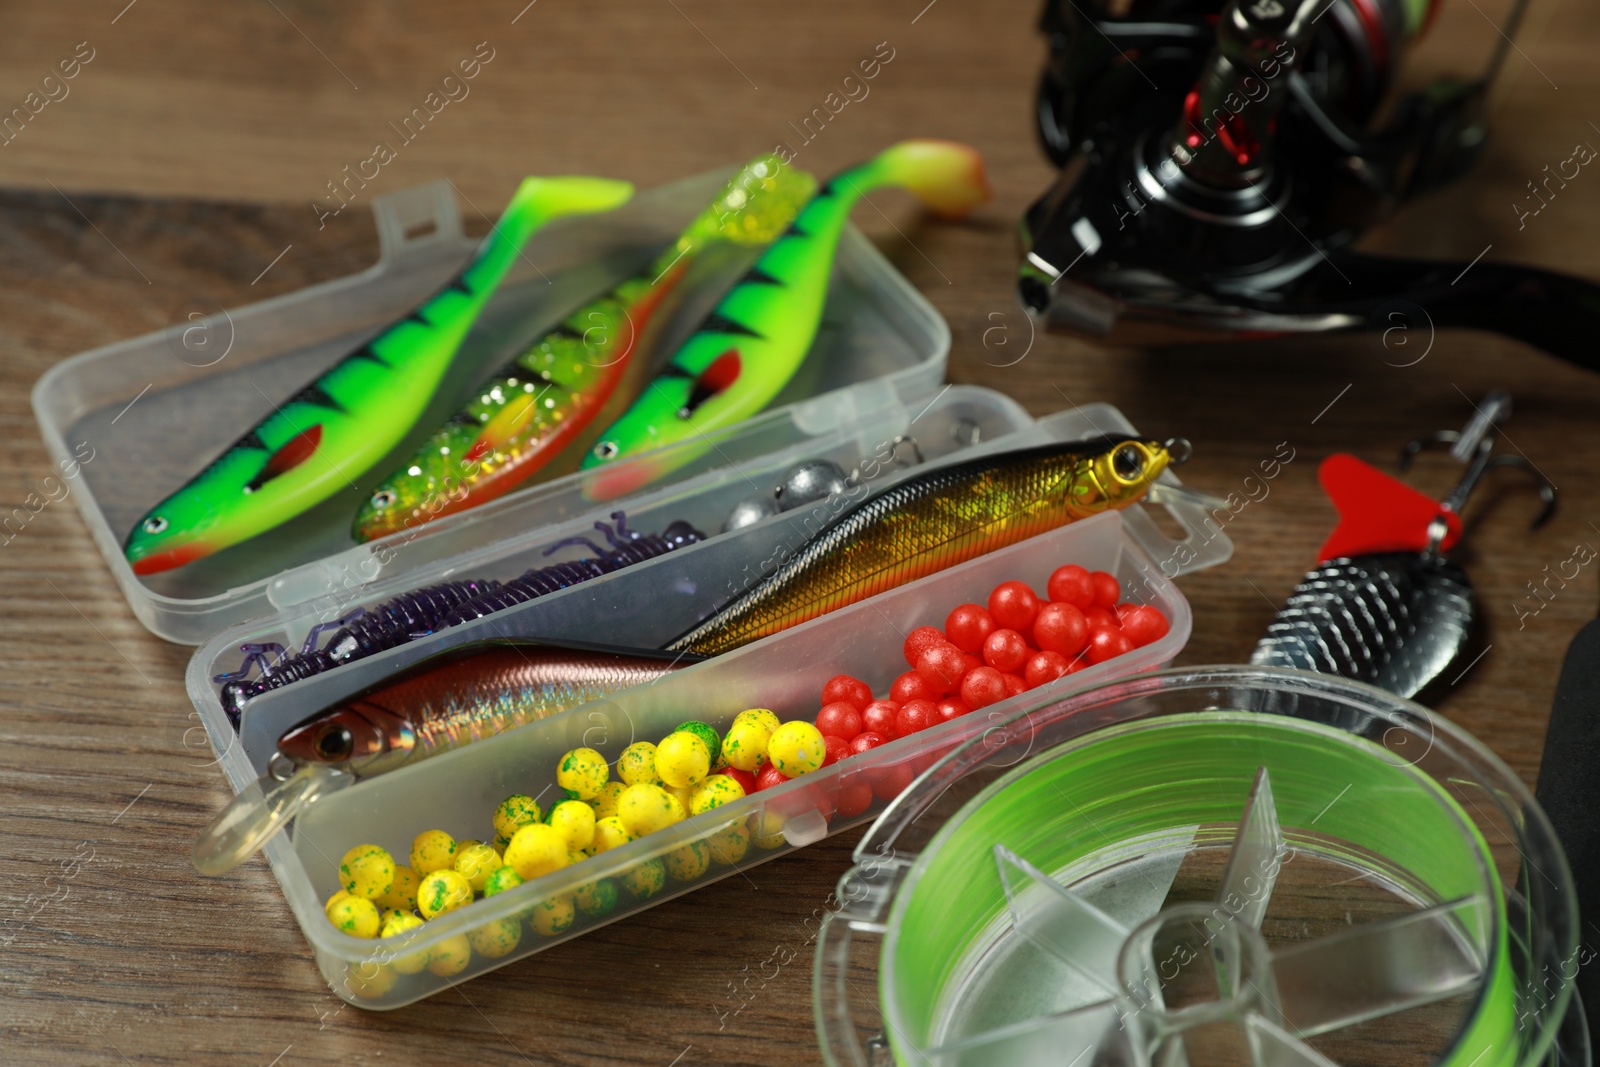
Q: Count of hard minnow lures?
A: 2